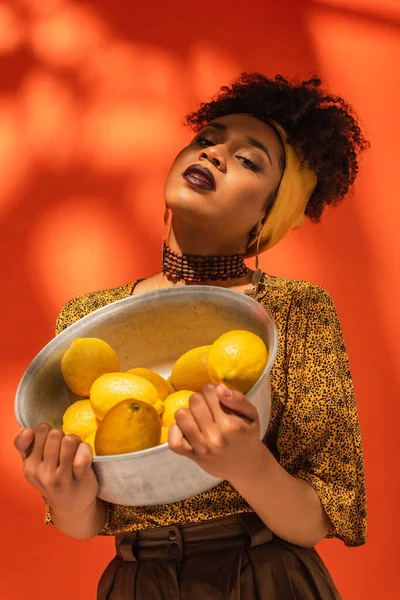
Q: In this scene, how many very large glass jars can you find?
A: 0